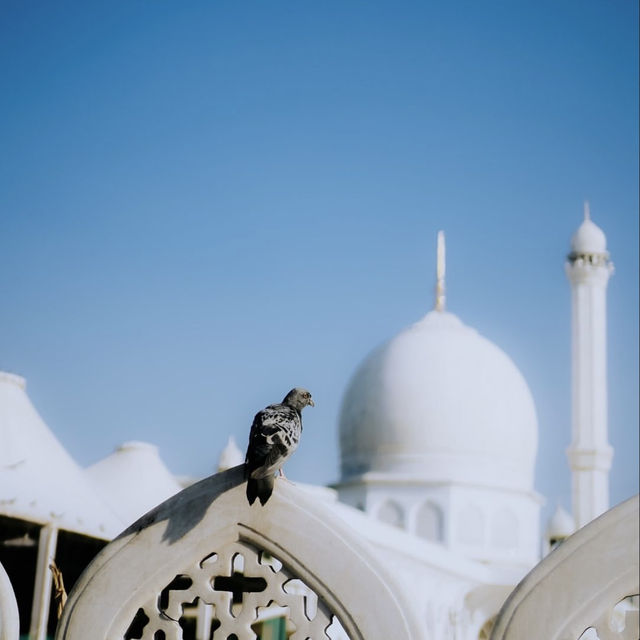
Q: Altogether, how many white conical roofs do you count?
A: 2